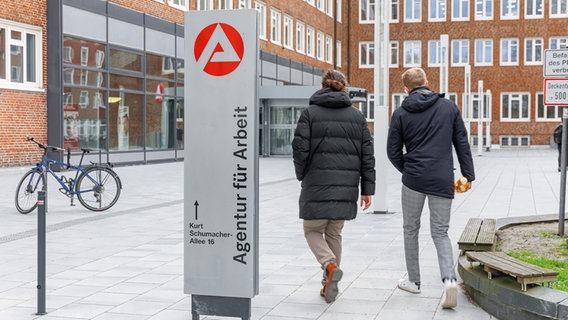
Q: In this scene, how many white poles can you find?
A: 5